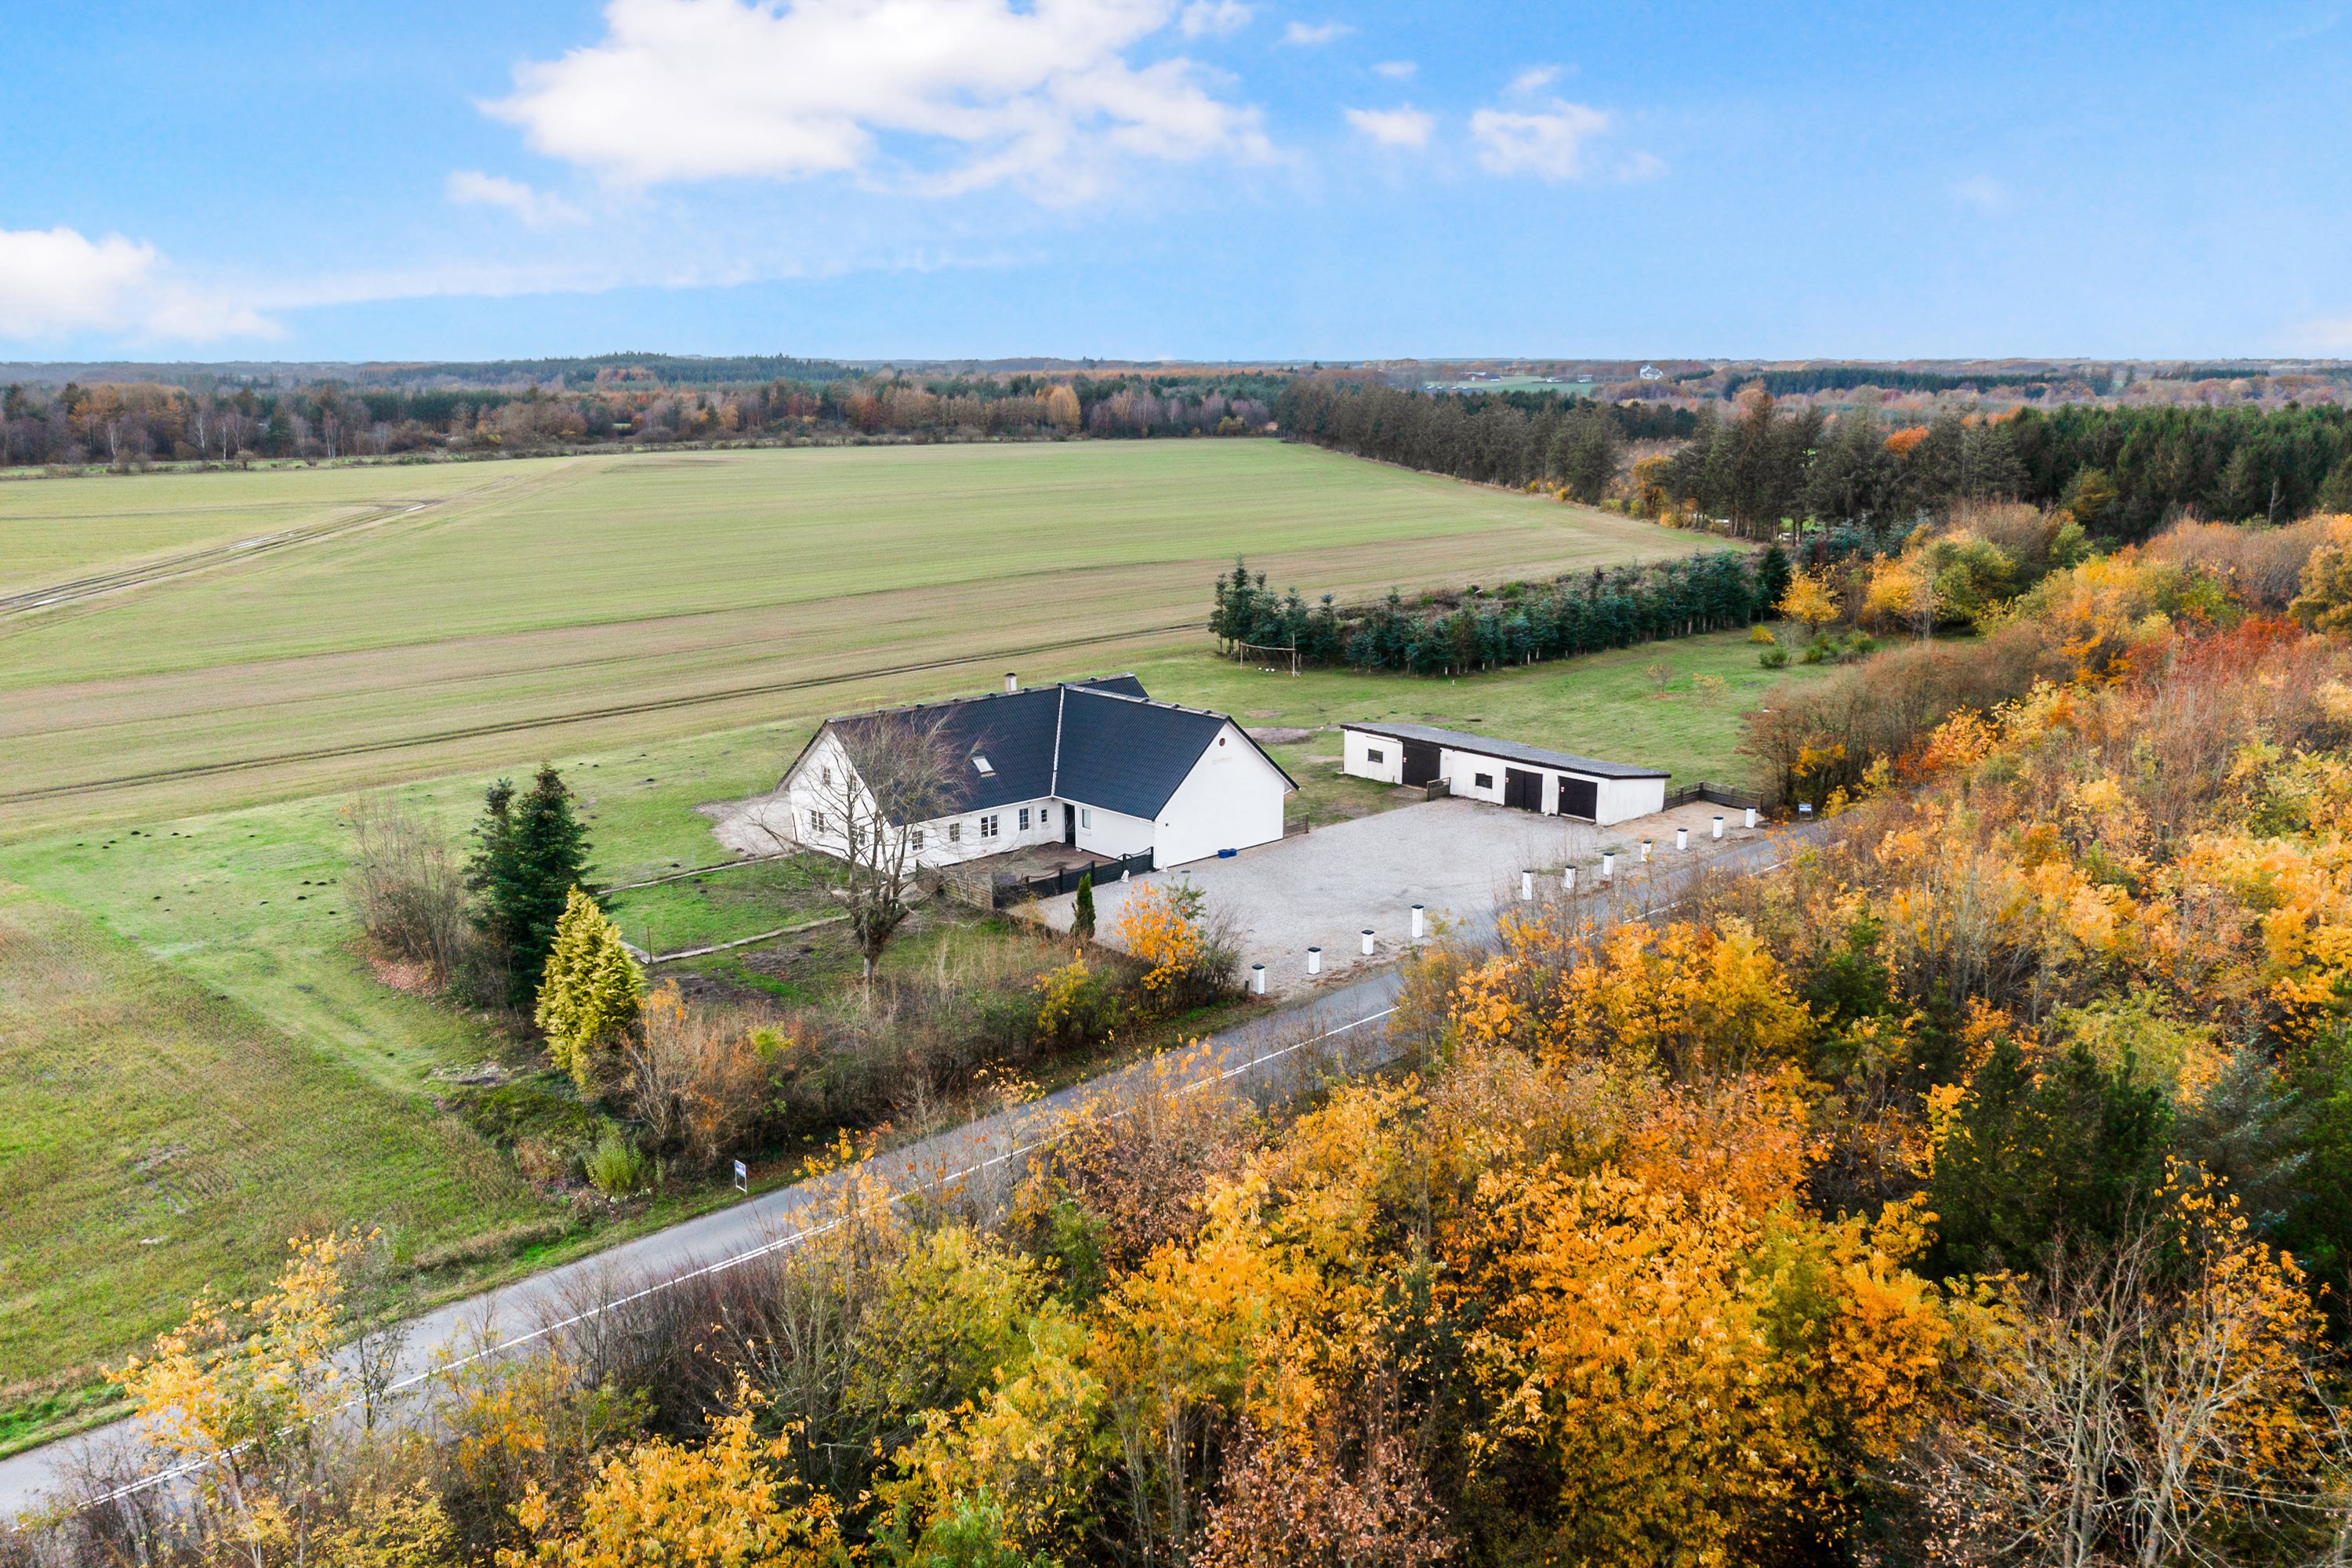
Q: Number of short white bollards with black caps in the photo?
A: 11